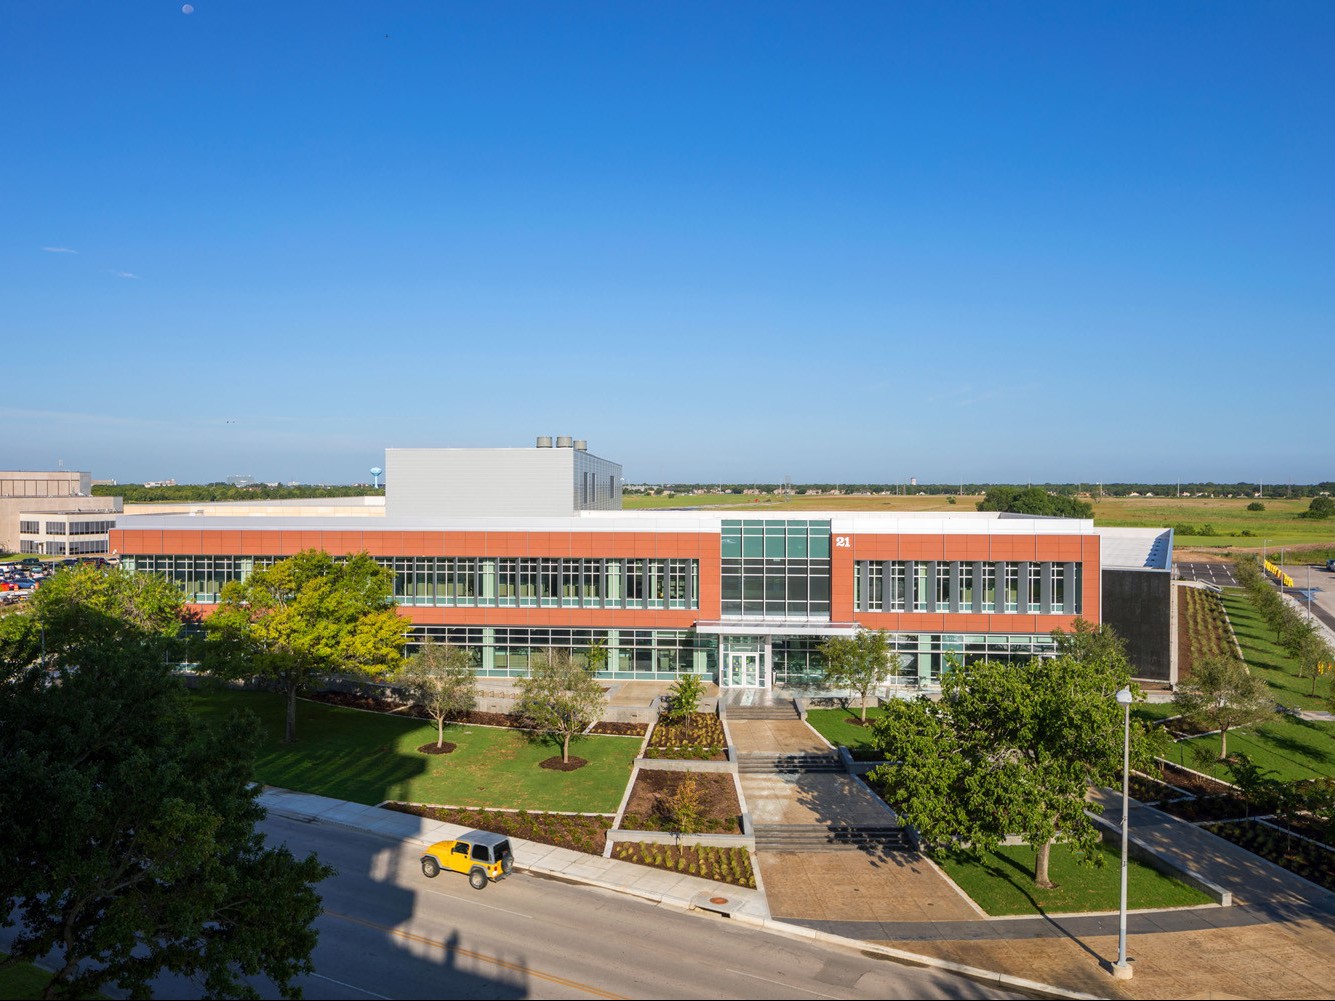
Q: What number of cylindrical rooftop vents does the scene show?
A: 3